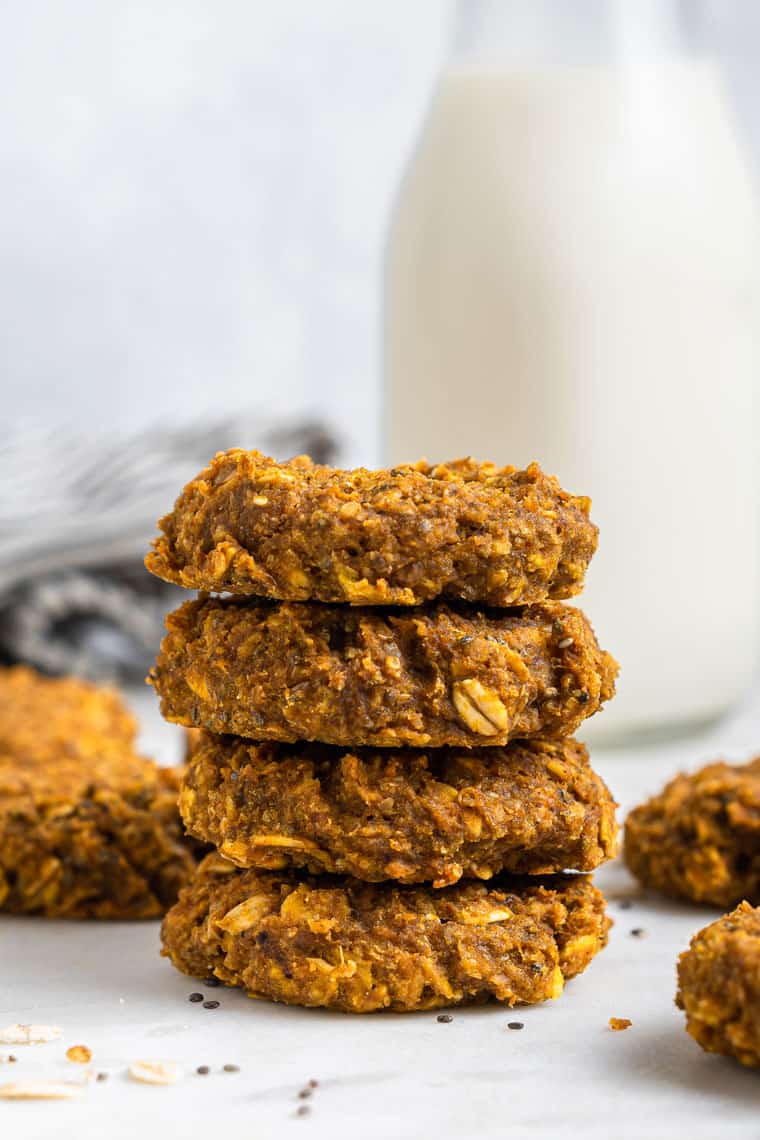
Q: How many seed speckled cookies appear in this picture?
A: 8